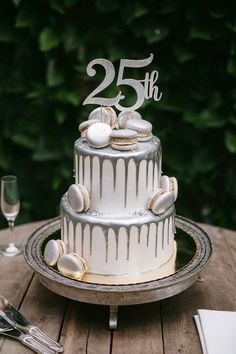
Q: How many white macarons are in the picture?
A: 11